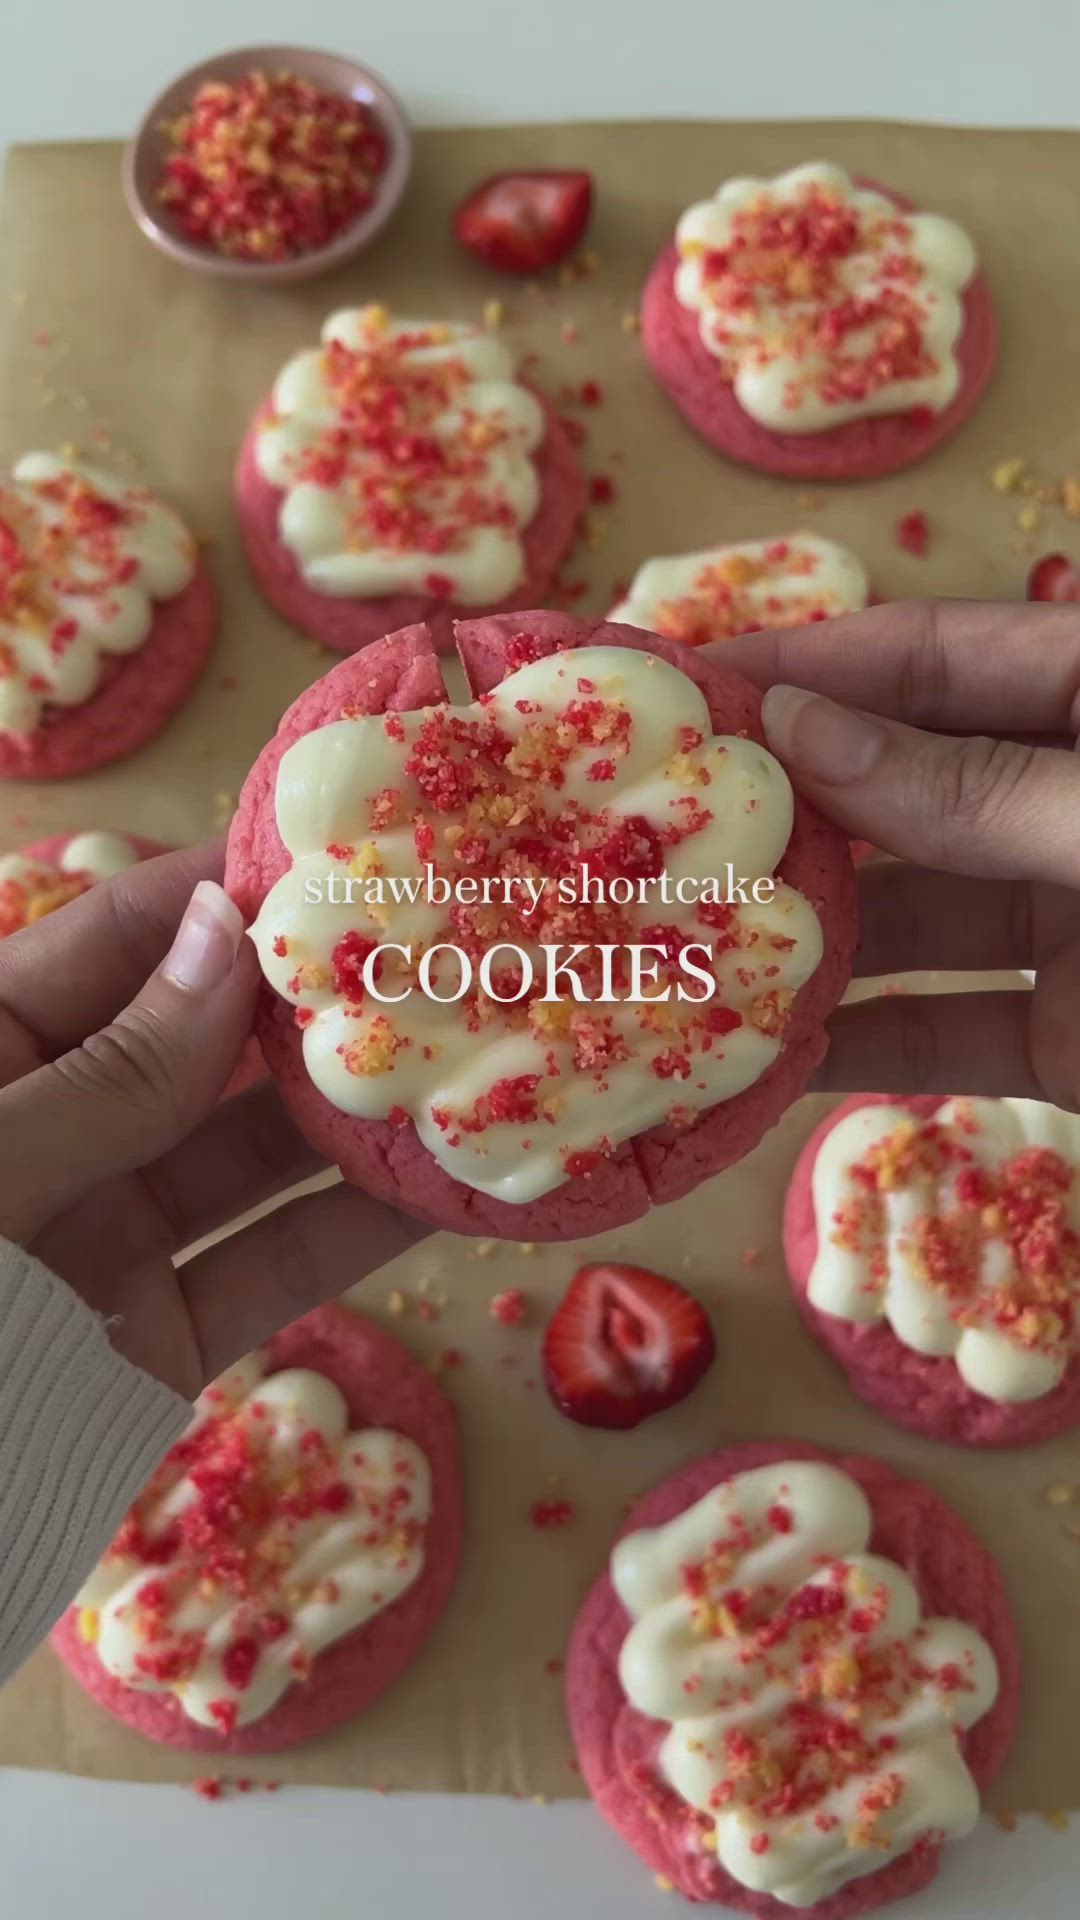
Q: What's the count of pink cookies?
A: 9